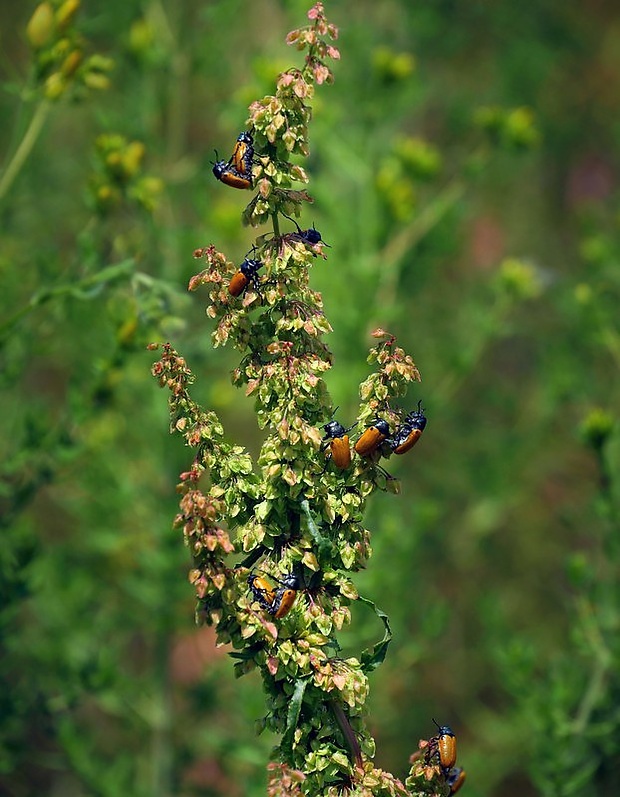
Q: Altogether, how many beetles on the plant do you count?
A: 11